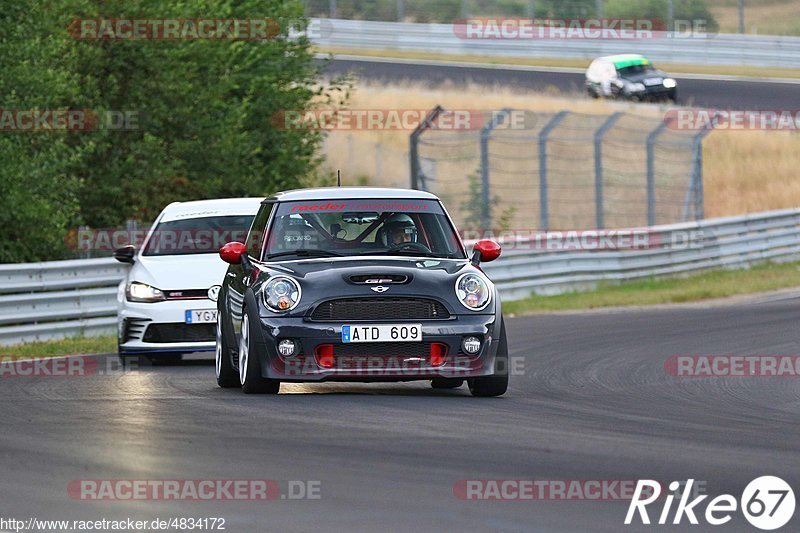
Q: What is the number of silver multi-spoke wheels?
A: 2